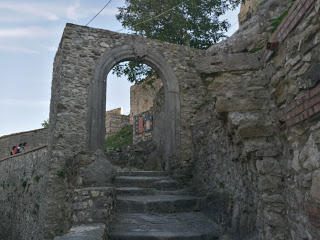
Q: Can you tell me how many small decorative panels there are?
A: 2